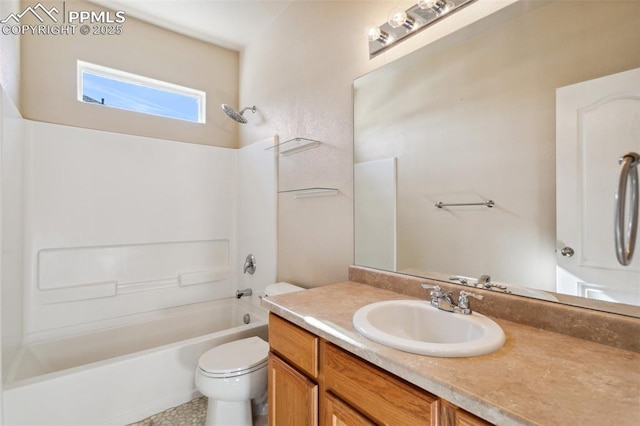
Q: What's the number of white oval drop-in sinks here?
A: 1